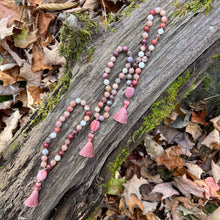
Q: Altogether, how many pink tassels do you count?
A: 3